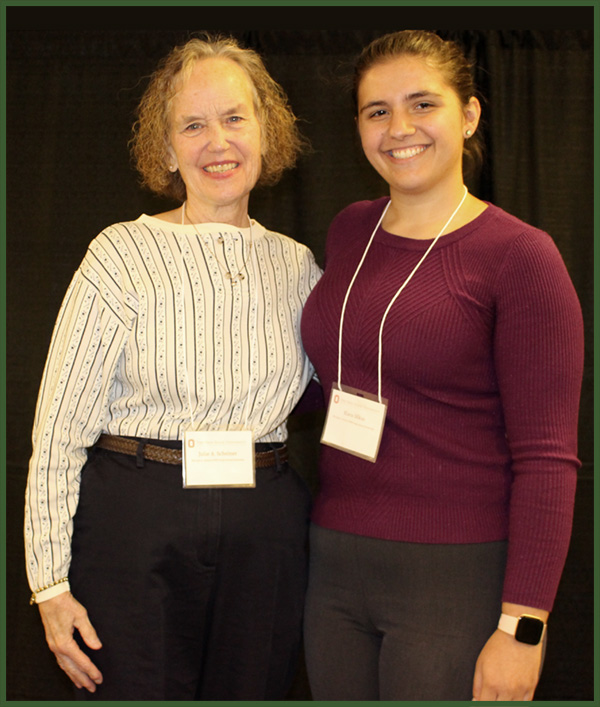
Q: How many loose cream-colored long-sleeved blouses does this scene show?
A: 1